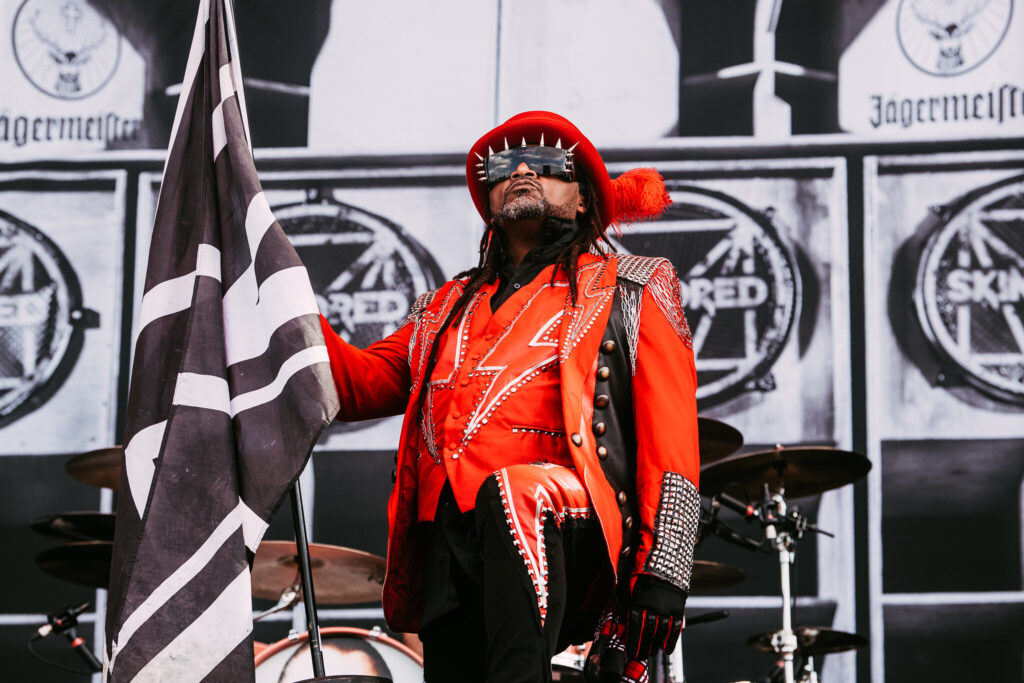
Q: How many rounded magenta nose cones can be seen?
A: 0